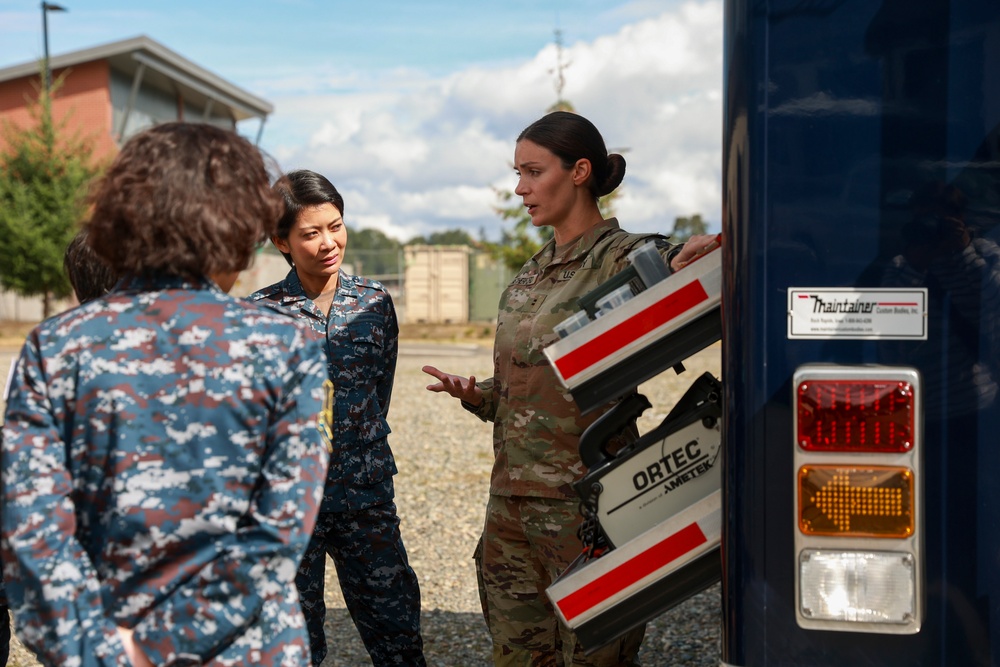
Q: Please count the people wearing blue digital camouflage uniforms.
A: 2